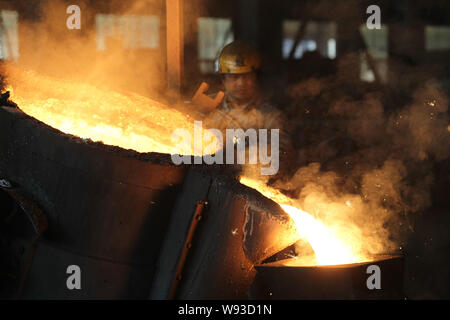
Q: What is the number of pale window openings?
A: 6